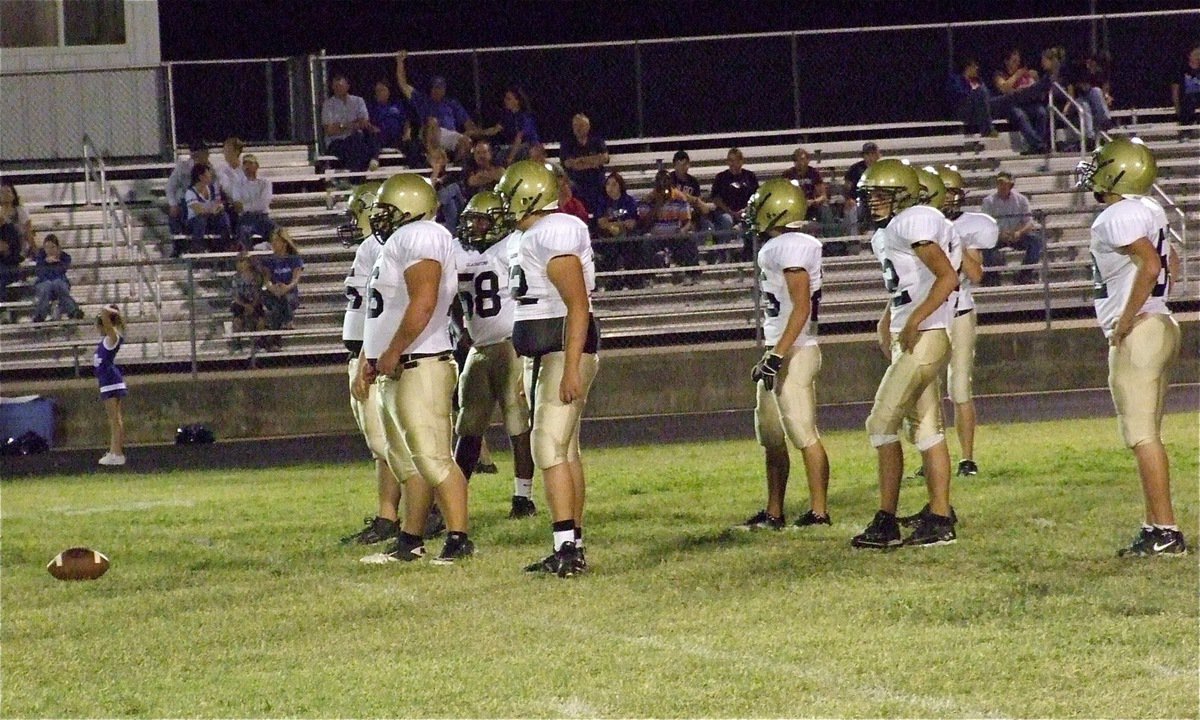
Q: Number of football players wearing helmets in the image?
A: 9